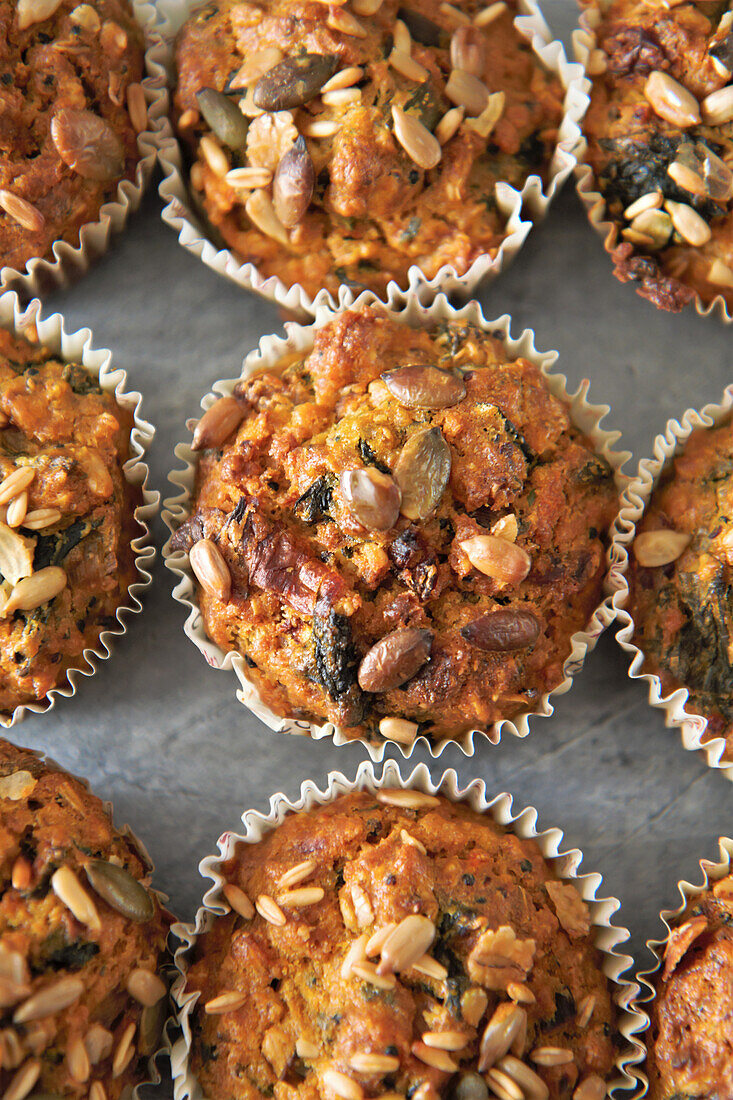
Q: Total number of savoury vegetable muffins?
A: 9